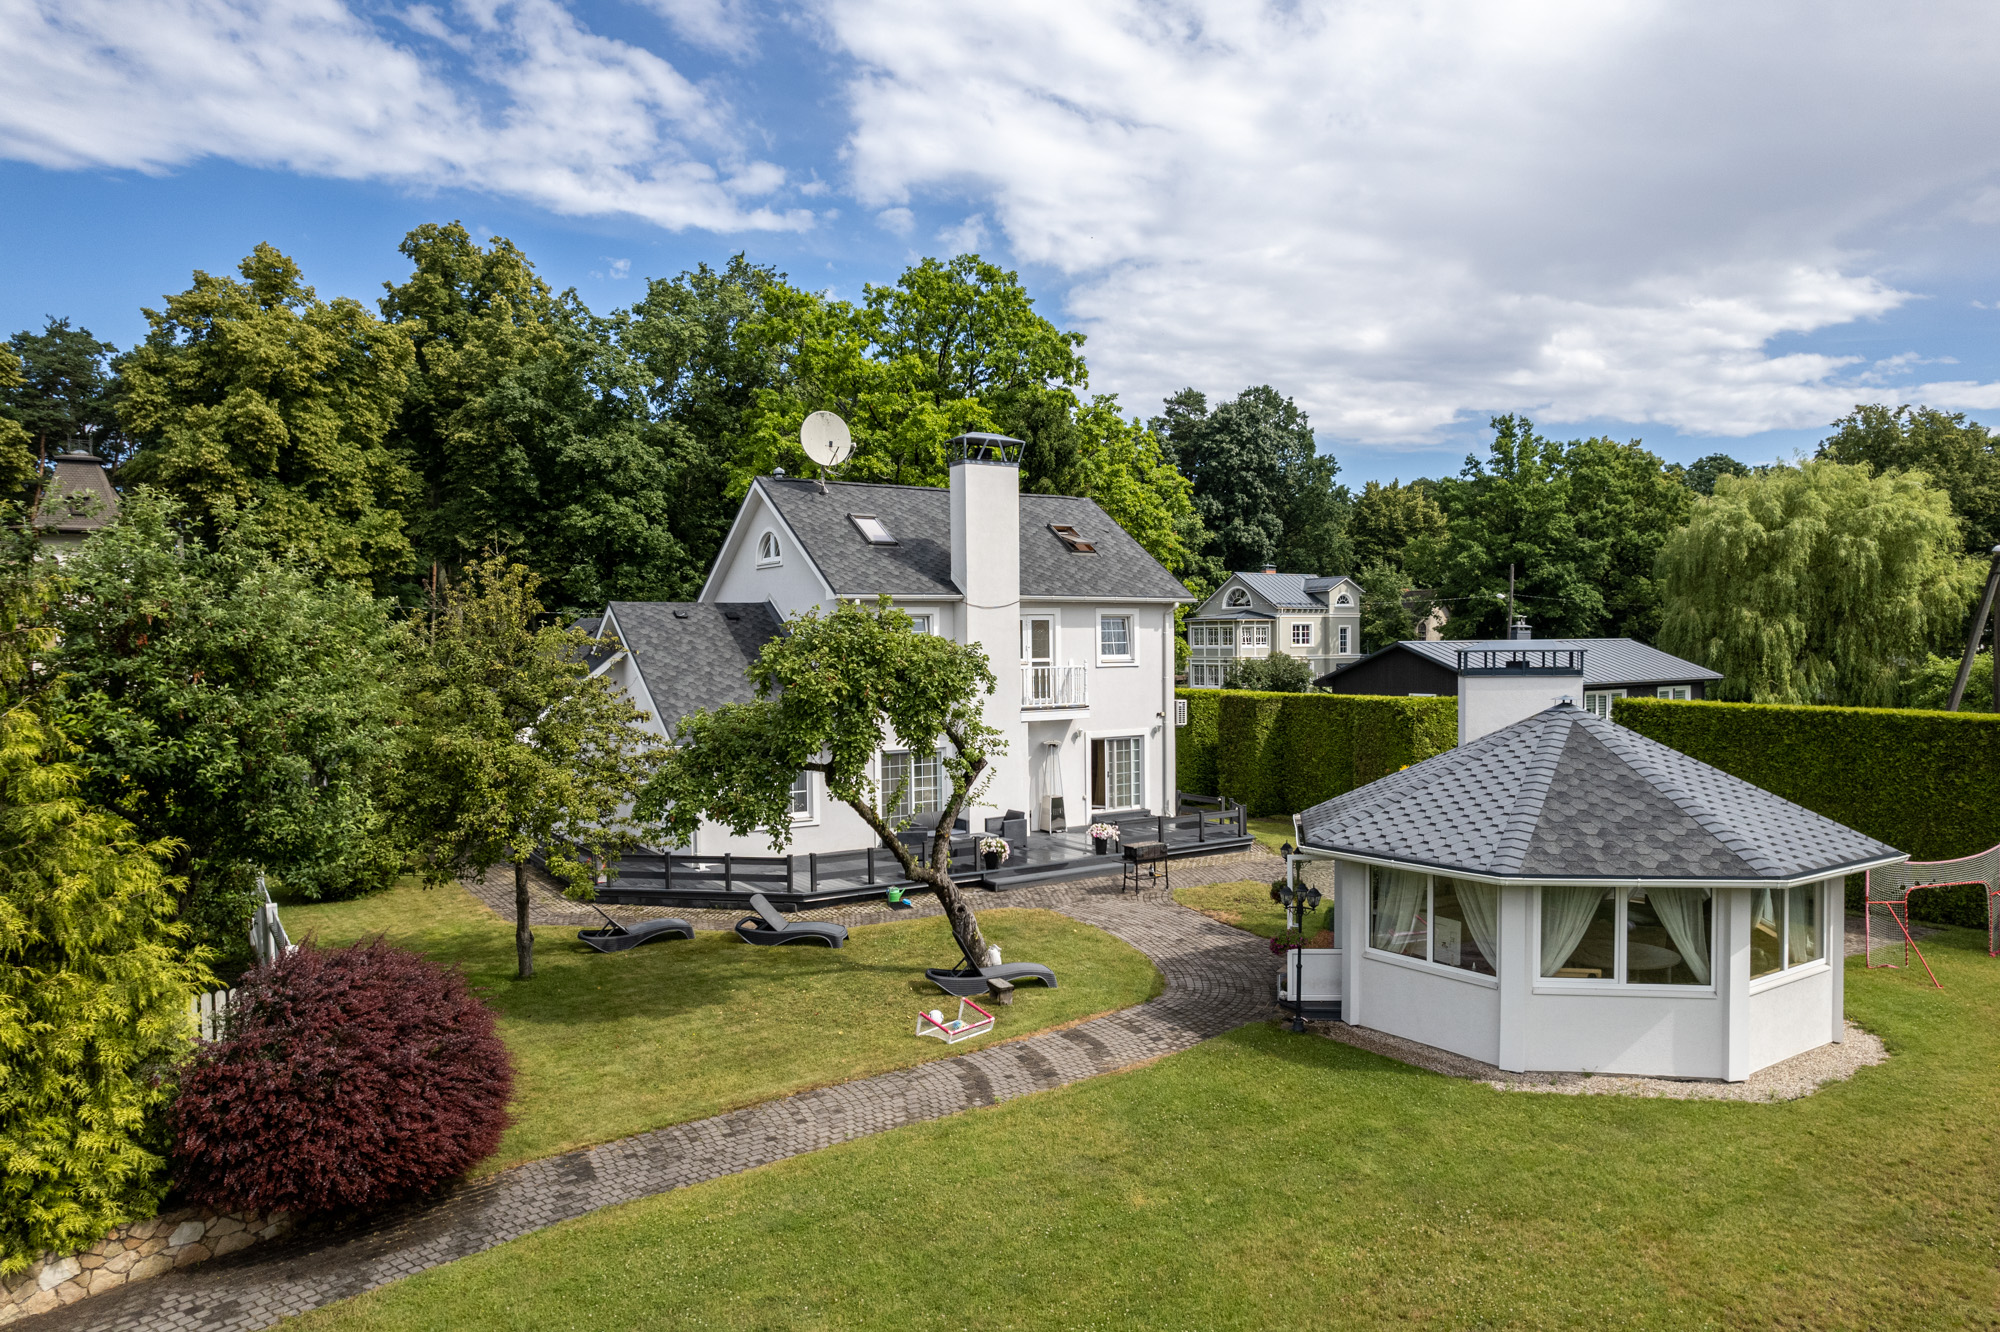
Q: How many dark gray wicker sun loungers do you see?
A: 3